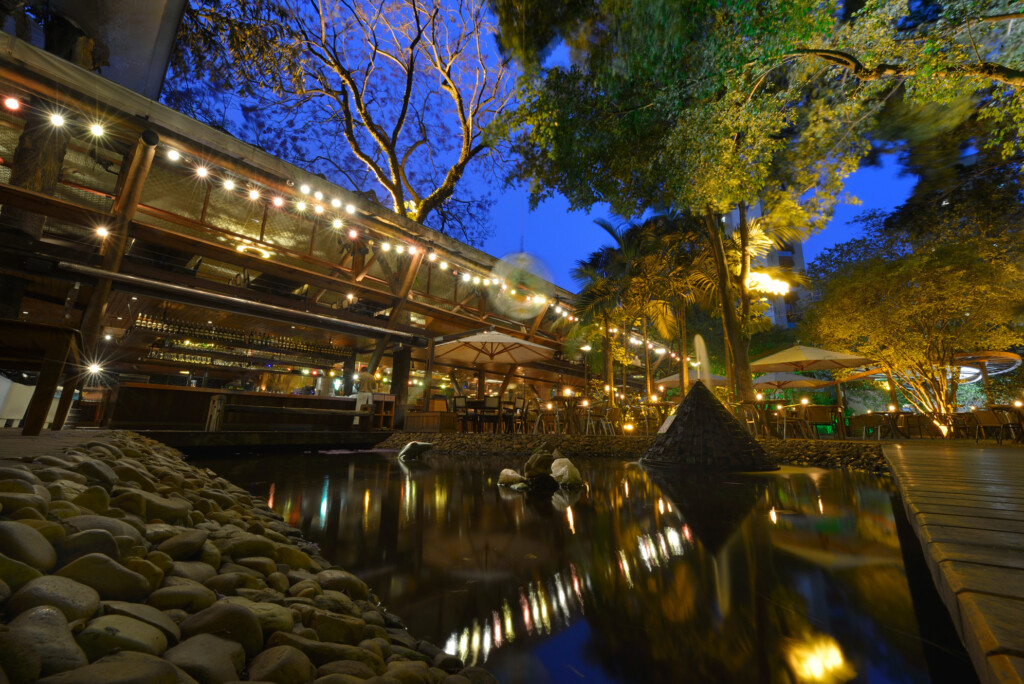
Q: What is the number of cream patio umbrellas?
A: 4